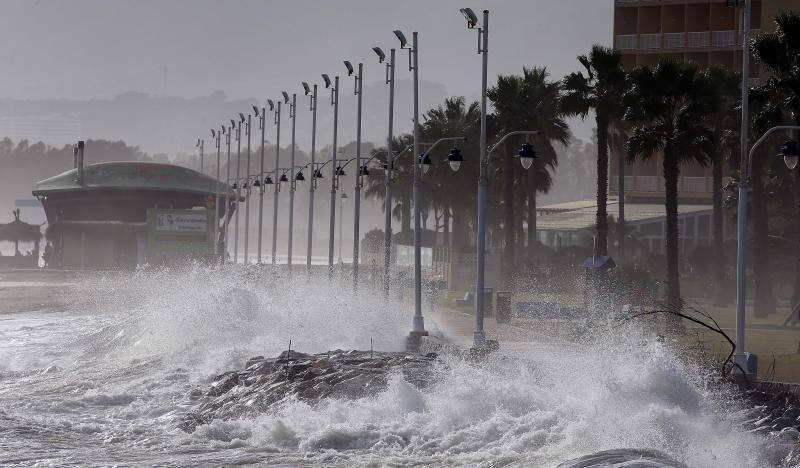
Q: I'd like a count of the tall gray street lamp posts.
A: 15